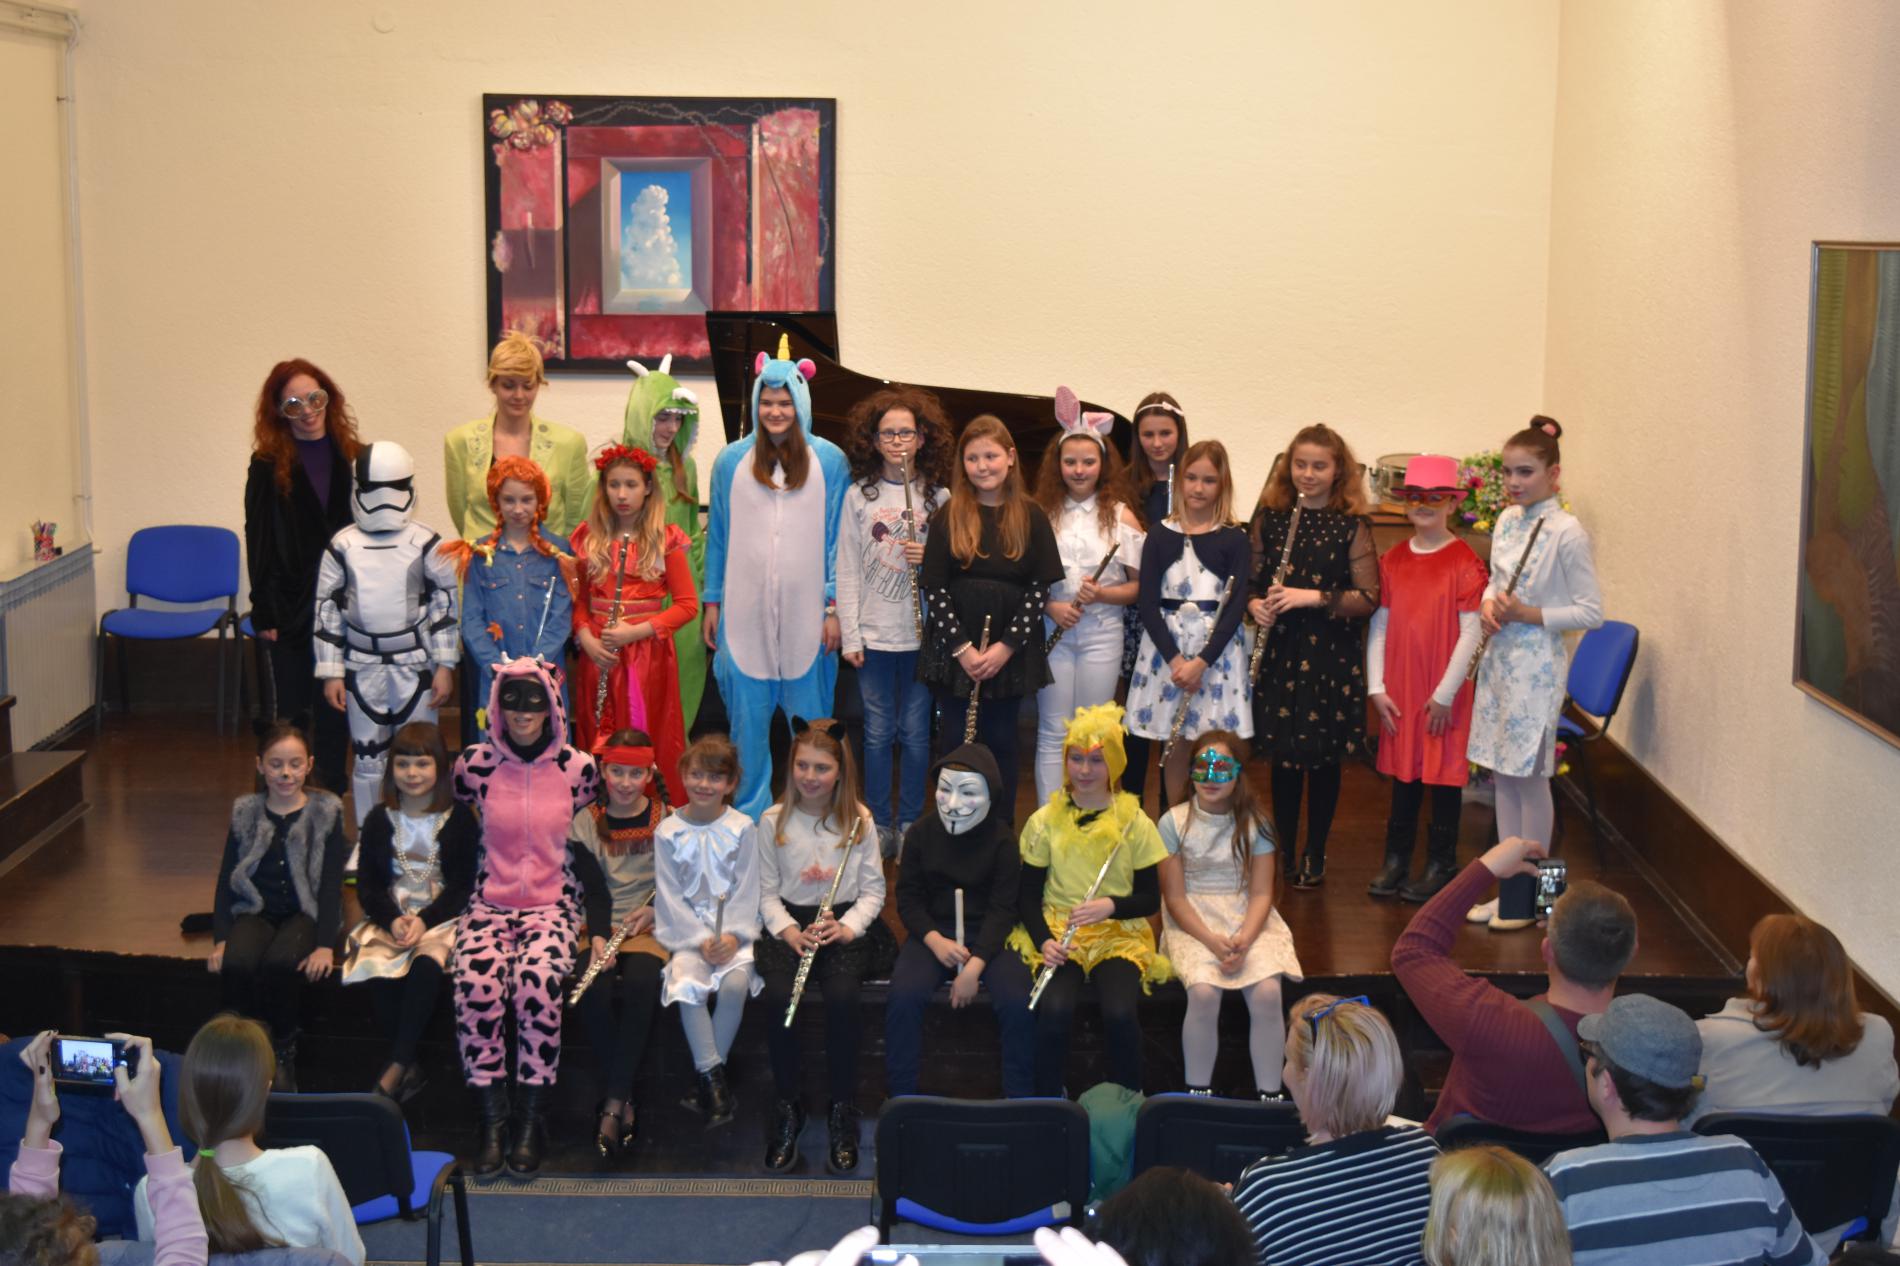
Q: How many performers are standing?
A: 15